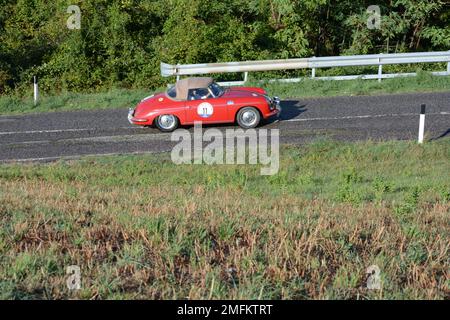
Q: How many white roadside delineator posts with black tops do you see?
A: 2